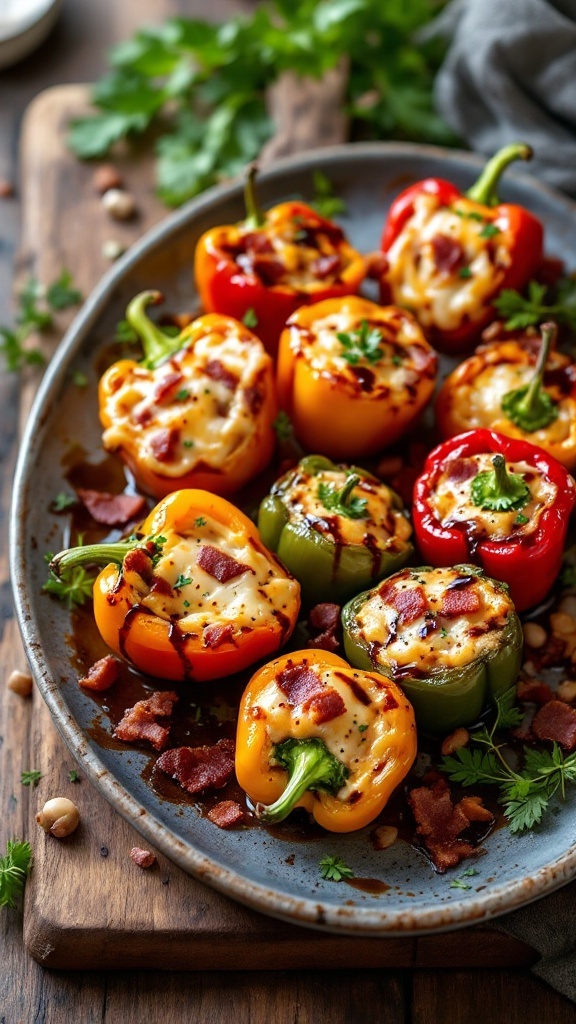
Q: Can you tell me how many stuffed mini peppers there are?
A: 10